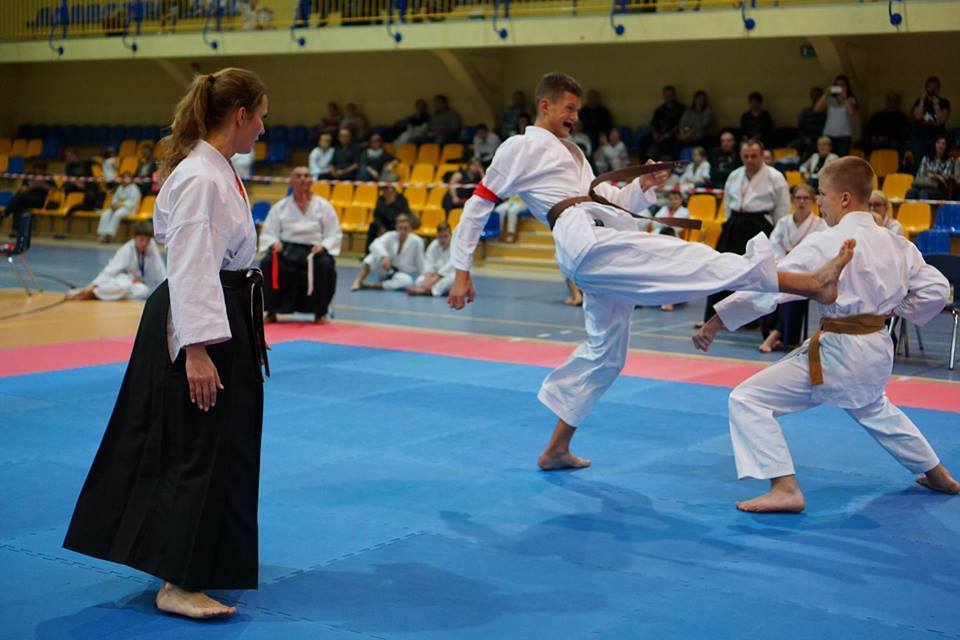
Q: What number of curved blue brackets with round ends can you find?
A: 9